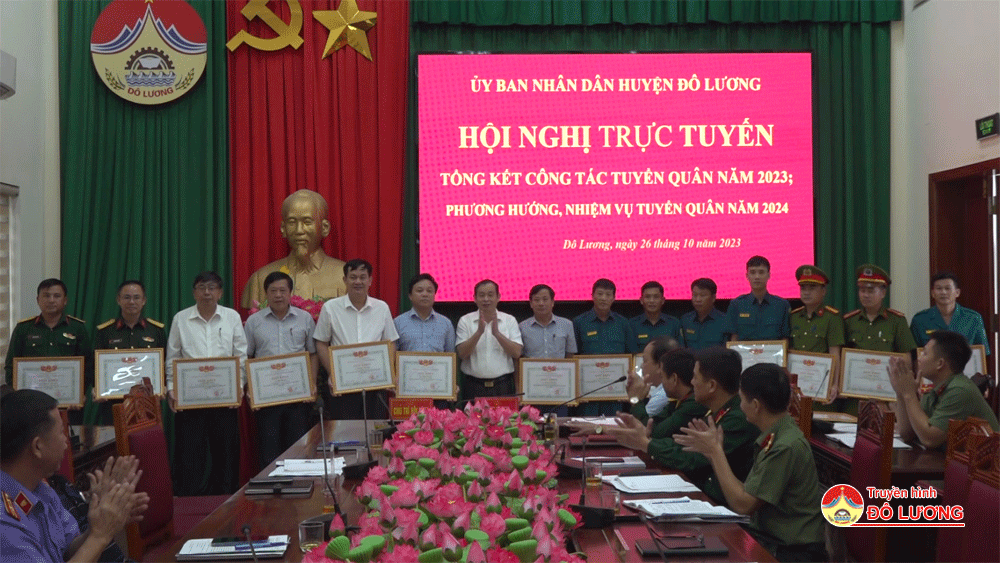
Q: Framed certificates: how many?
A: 13